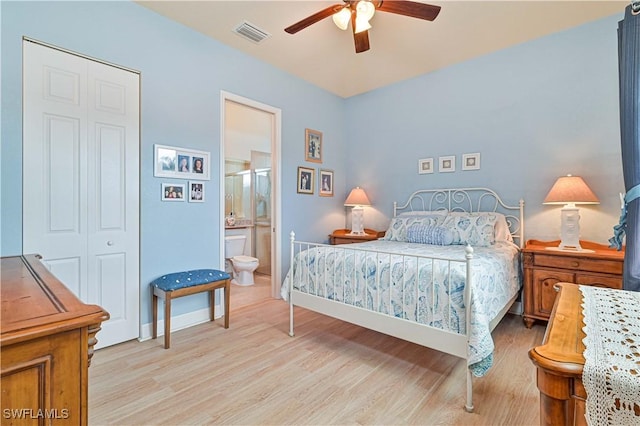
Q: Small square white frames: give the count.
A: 3